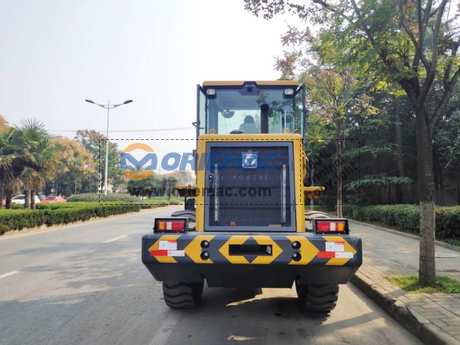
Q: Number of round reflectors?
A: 4